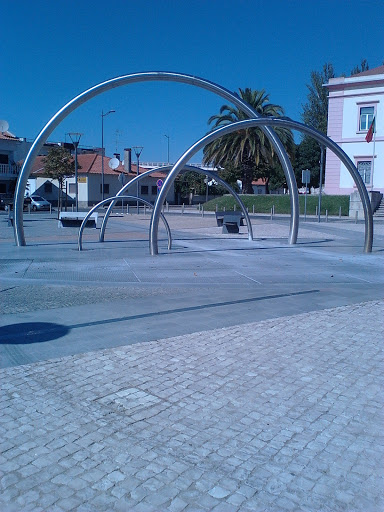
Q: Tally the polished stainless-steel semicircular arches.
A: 4